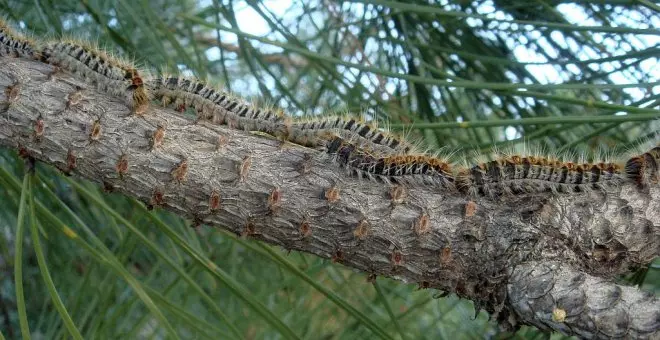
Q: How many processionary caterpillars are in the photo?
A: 7